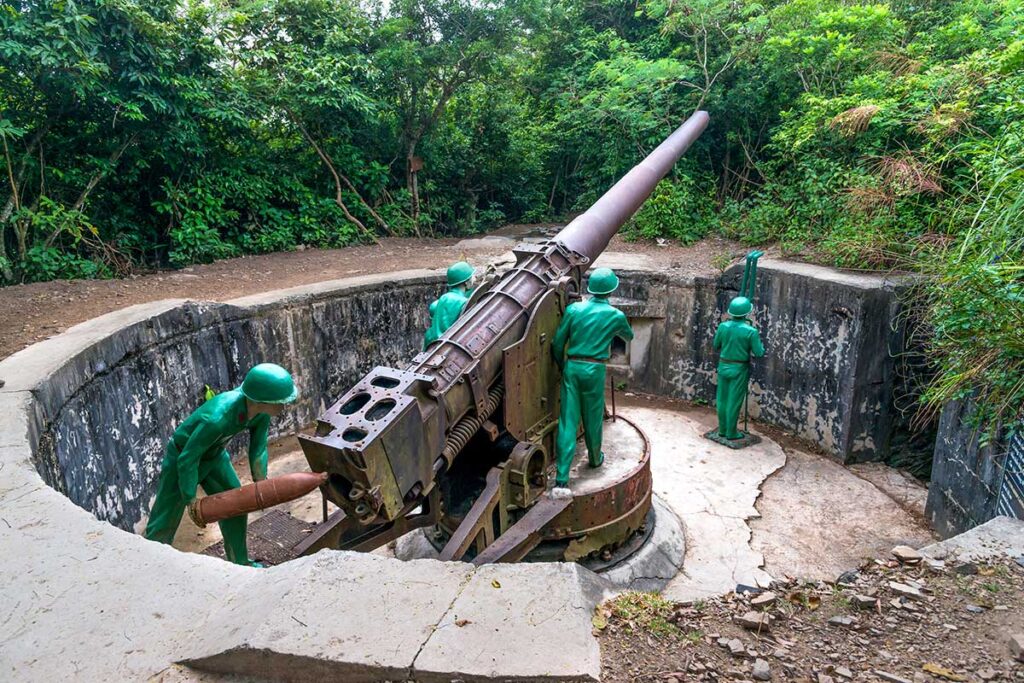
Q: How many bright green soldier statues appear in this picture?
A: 4